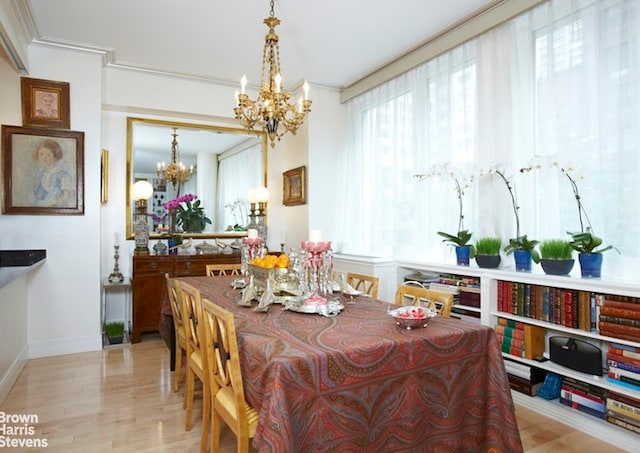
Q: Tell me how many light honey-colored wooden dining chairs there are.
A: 6